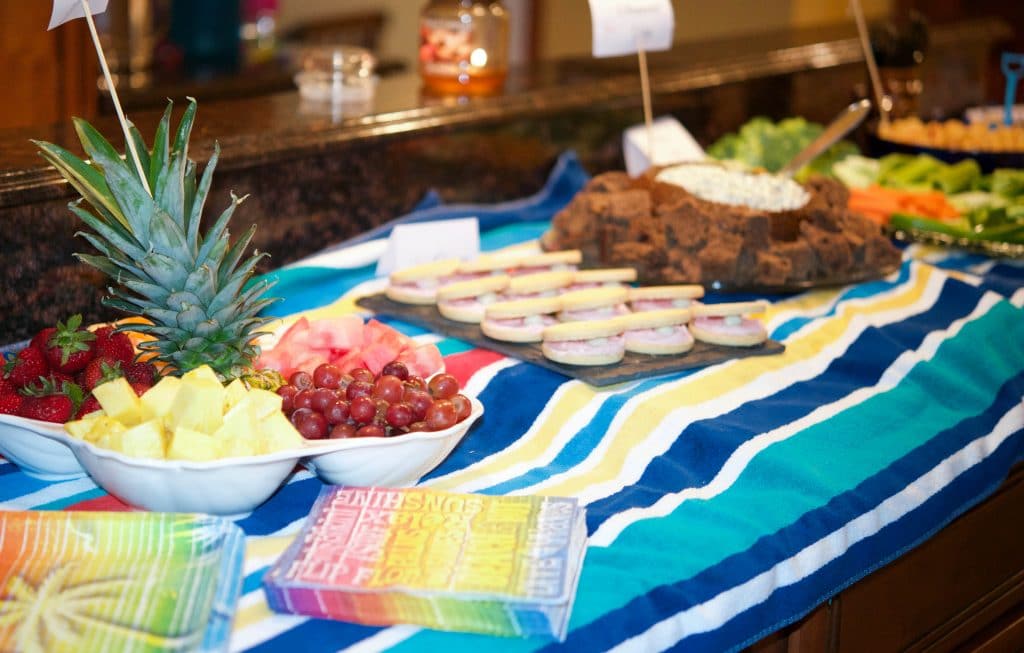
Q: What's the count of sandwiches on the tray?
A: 12